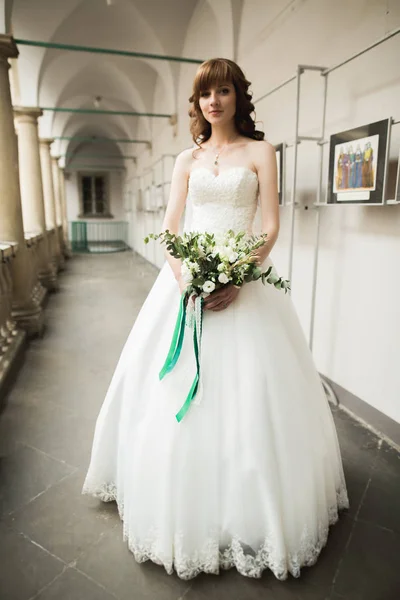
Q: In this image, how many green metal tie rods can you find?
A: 5